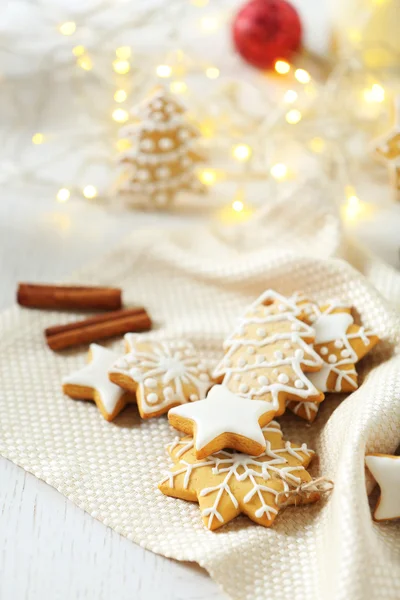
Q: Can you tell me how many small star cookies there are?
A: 3